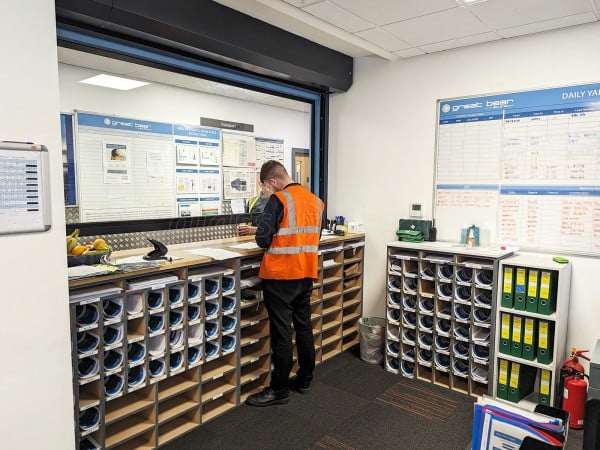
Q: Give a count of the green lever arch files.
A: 11